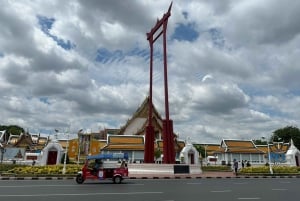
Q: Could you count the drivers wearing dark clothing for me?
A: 1